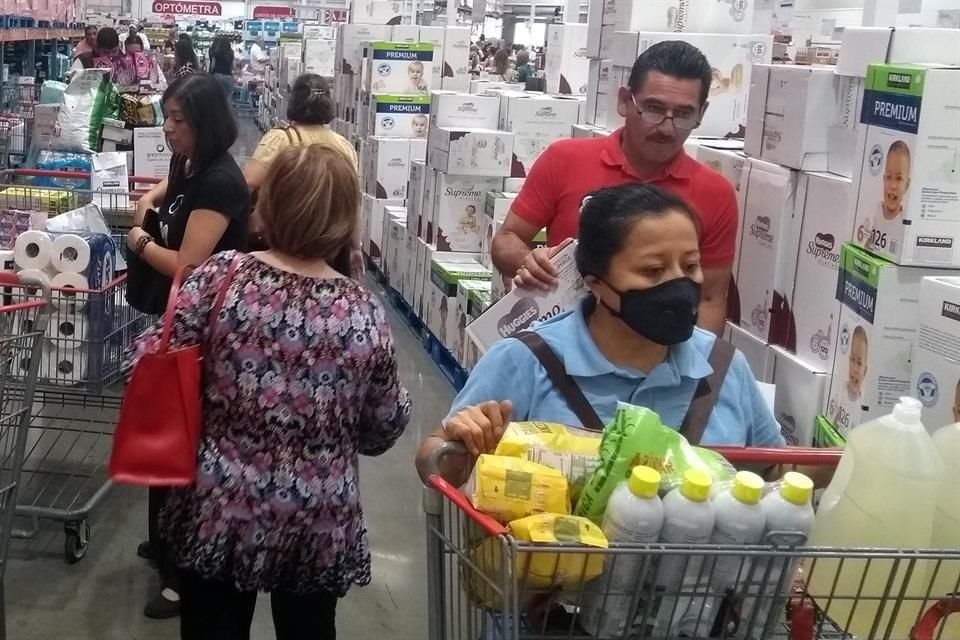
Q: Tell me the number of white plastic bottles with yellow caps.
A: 4